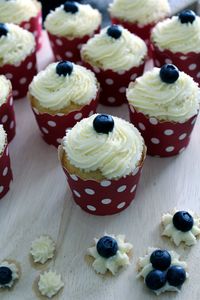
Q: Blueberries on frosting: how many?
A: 13